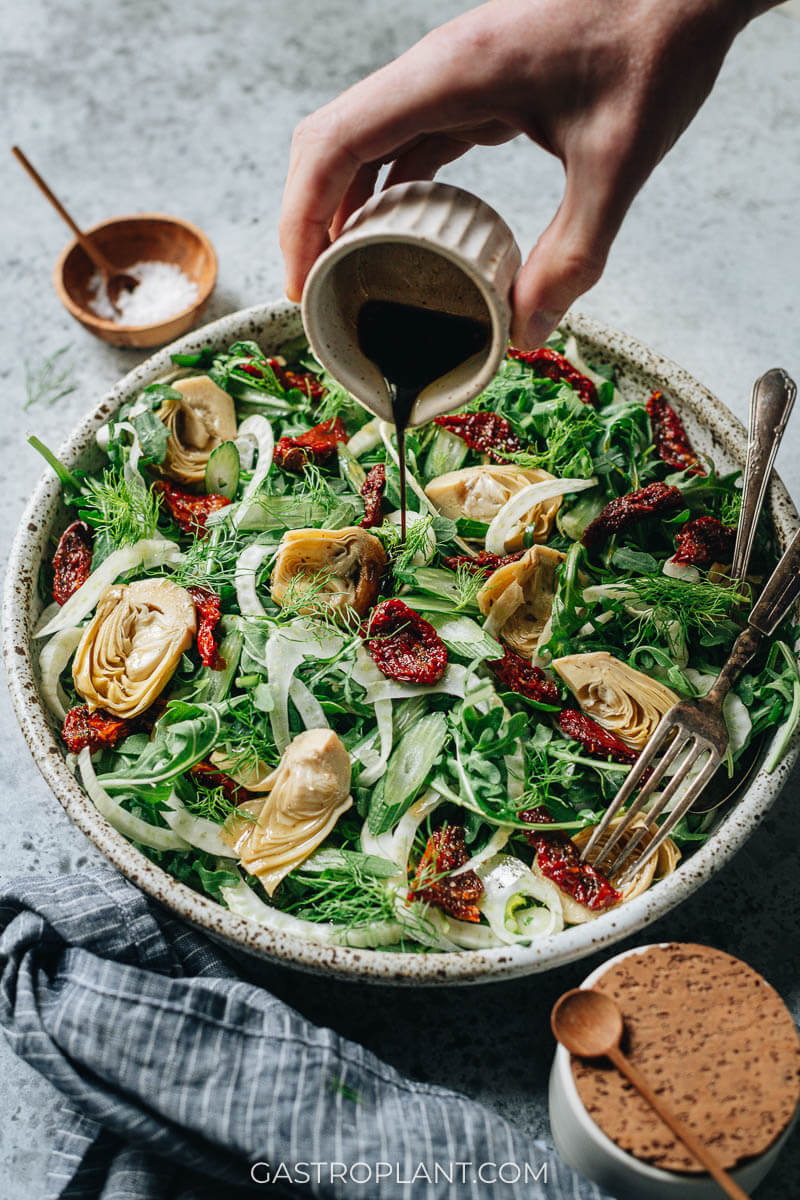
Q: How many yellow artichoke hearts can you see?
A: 8